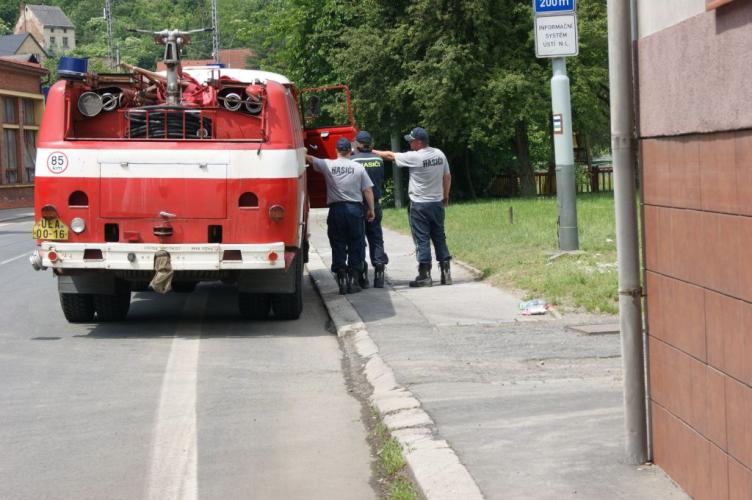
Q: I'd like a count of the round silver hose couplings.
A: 4